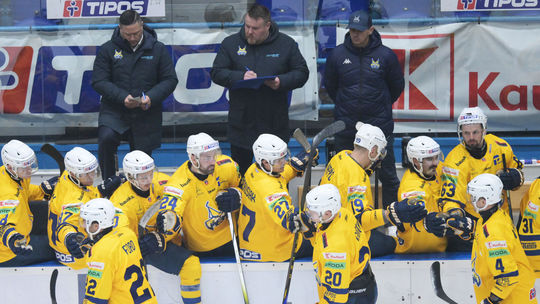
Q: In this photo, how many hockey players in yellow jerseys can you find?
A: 12